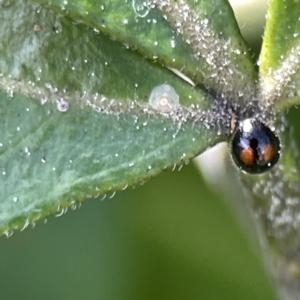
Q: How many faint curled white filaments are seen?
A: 1